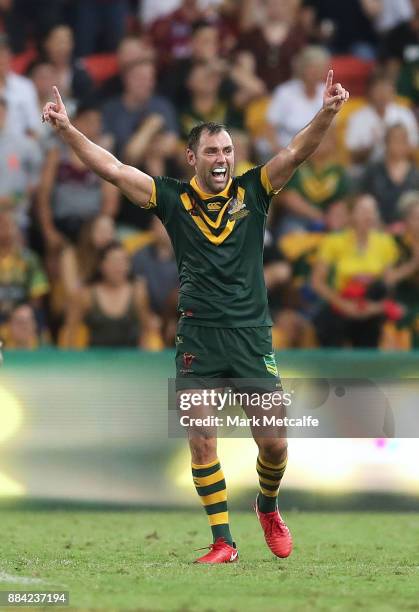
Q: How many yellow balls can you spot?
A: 0